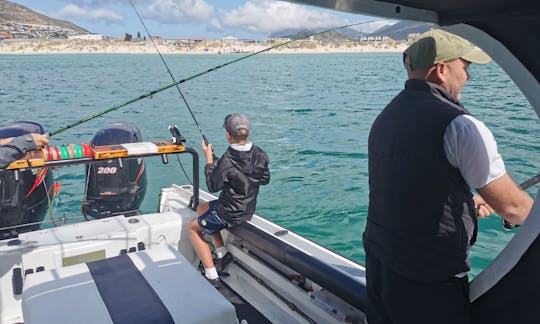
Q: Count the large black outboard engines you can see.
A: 2